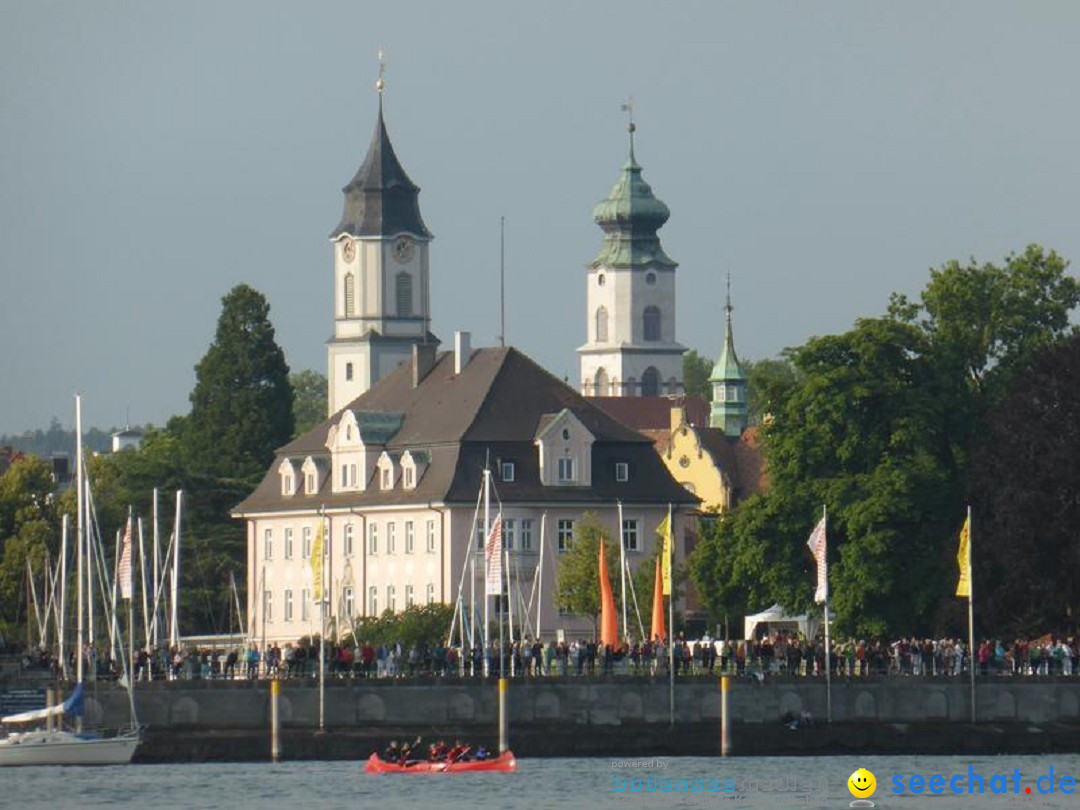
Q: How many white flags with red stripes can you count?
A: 3